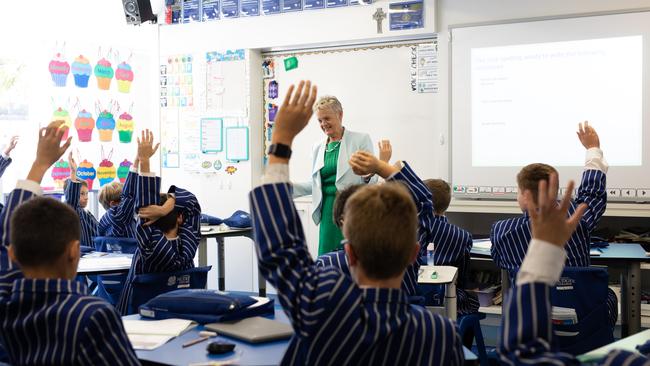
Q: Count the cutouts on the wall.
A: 12